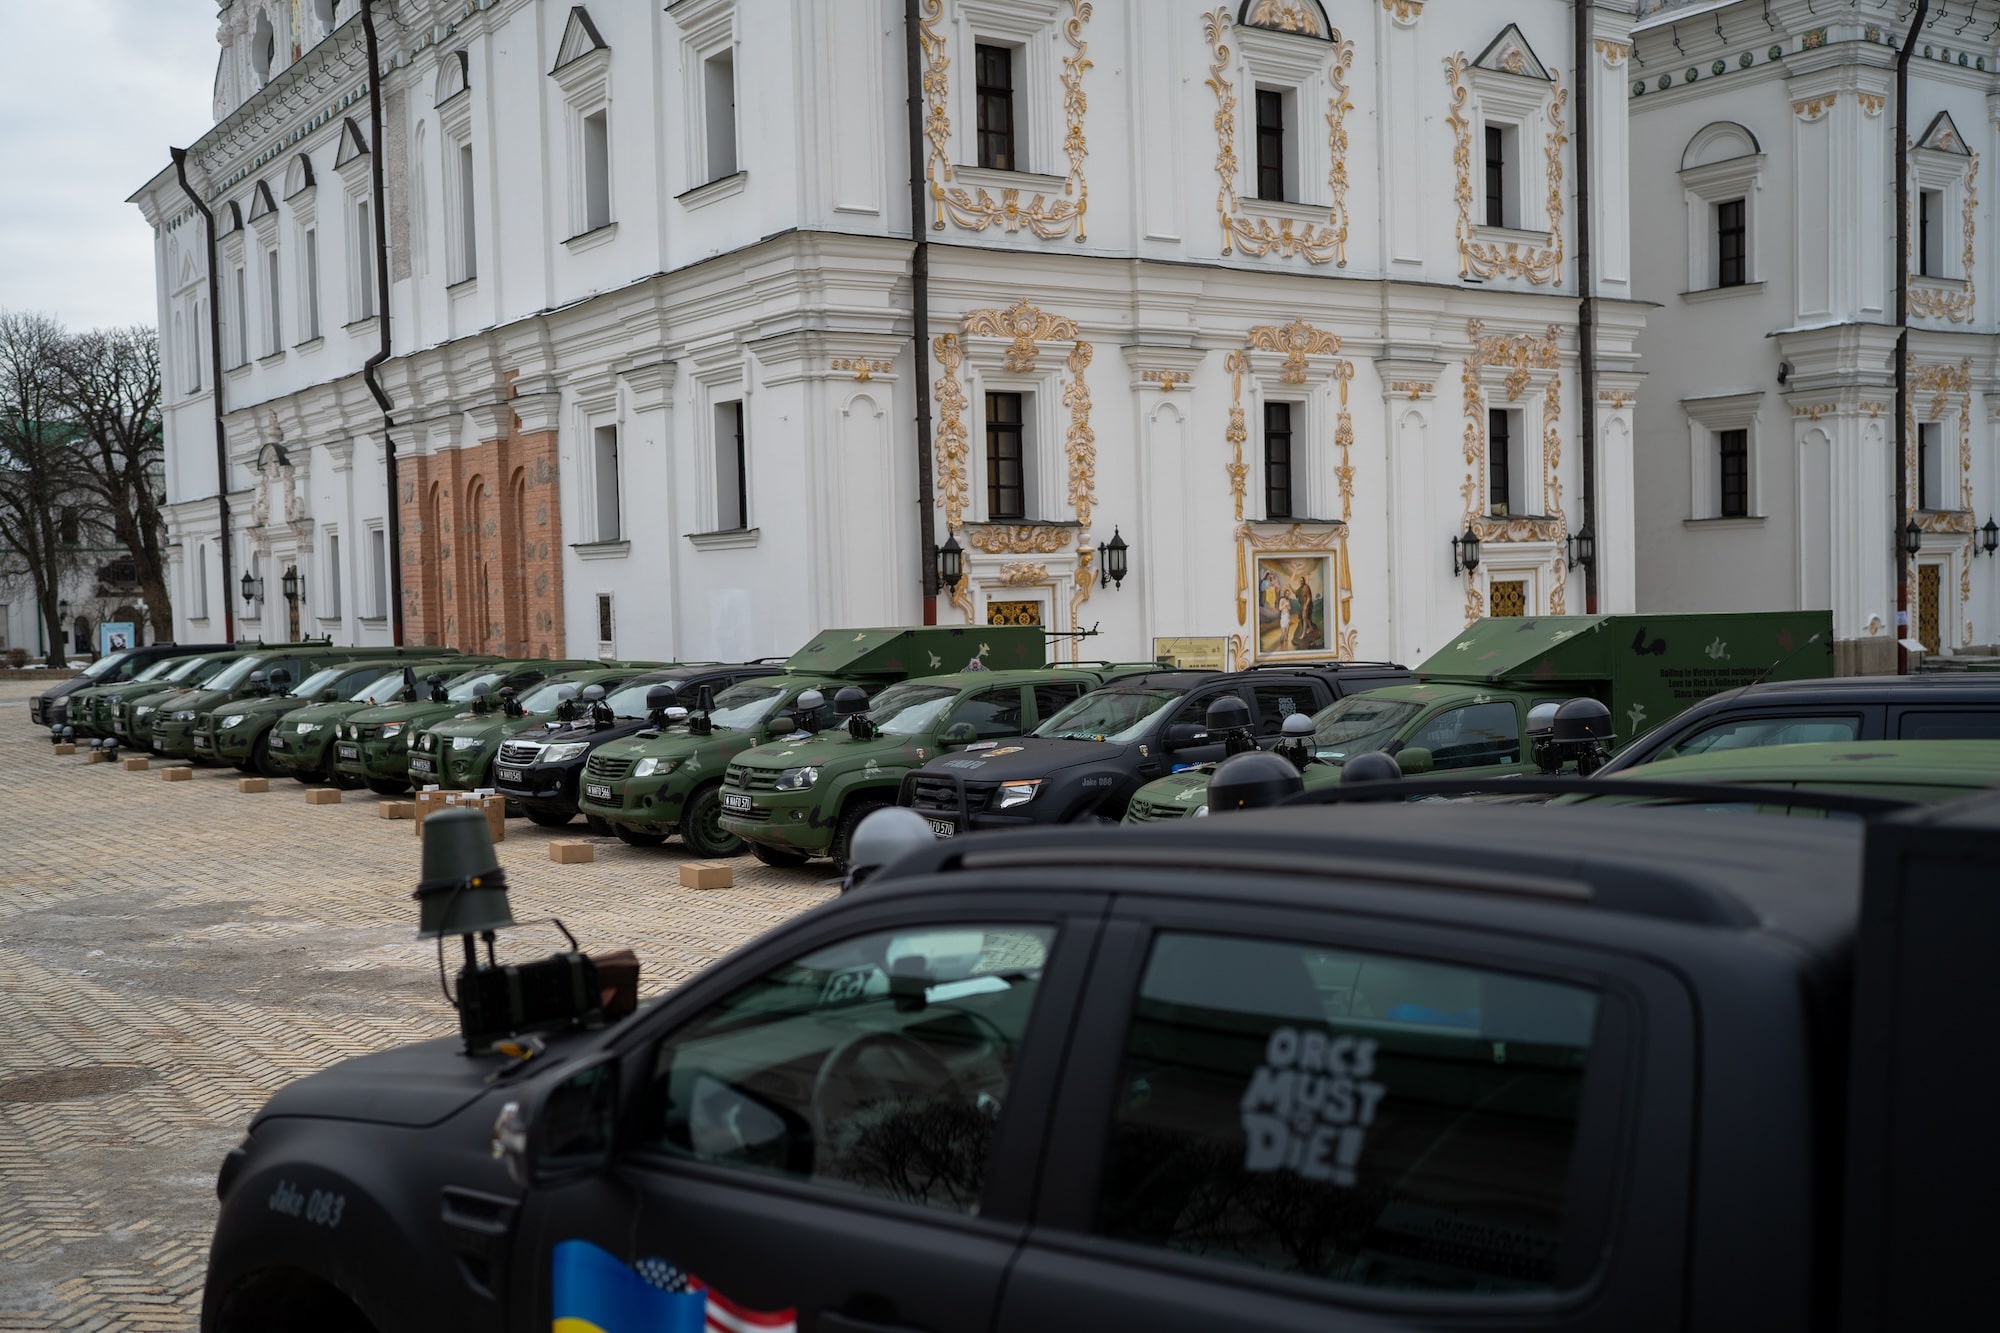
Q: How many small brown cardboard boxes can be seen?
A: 9